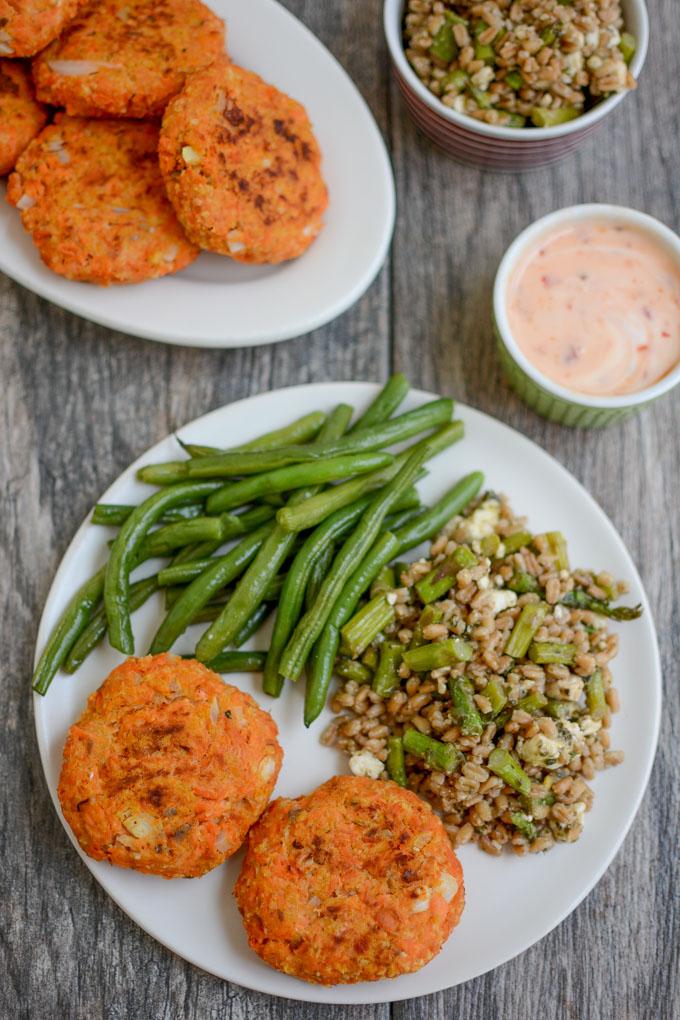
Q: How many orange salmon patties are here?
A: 7